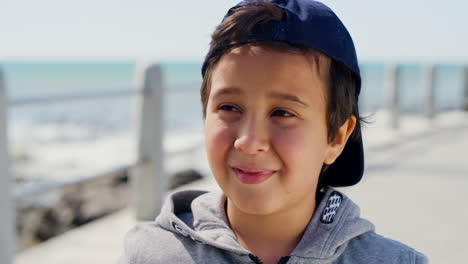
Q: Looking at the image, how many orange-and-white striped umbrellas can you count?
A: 0